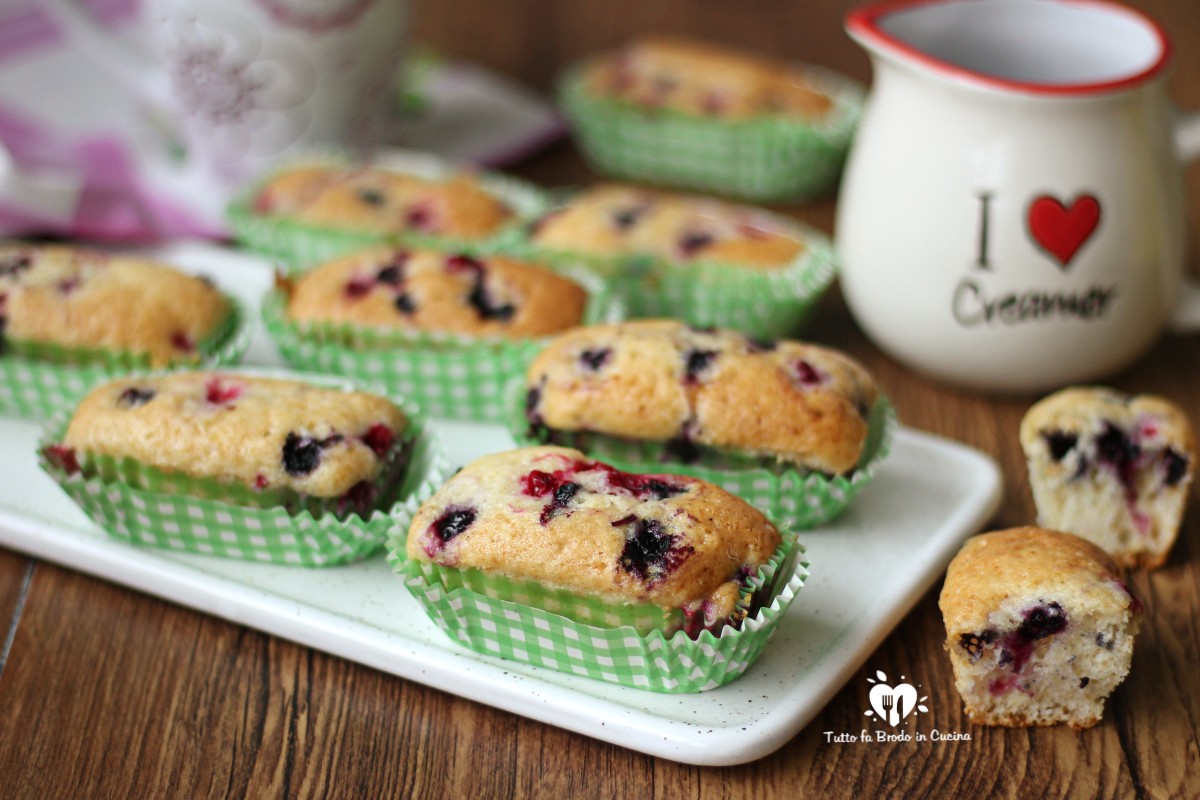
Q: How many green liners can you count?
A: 8